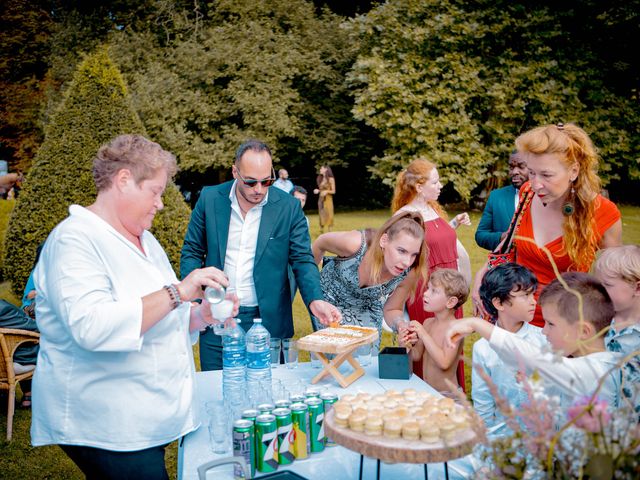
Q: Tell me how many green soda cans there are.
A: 11